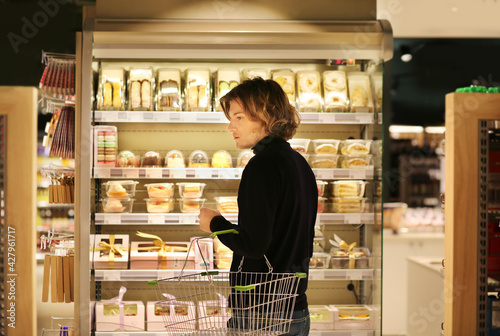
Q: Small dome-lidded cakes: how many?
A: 6